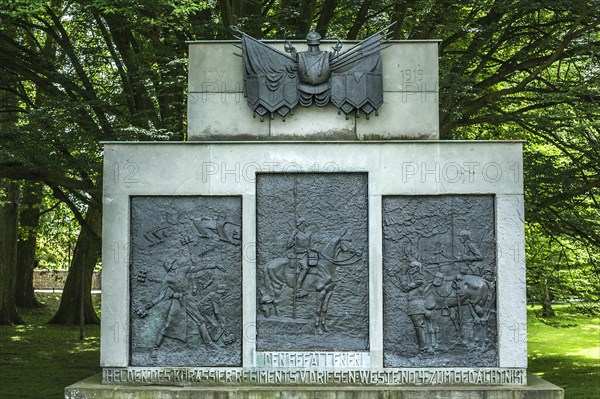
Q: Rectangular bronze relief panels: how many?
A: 3